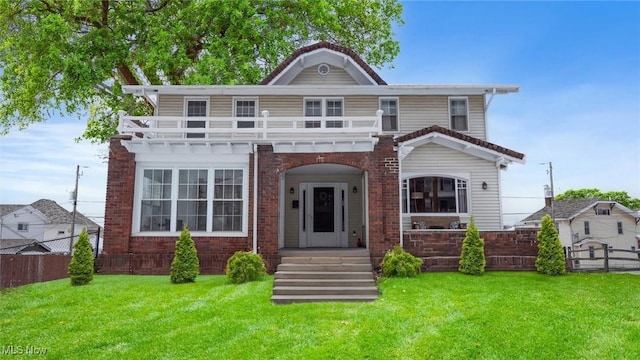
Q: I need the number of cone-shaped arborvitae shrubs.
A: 4